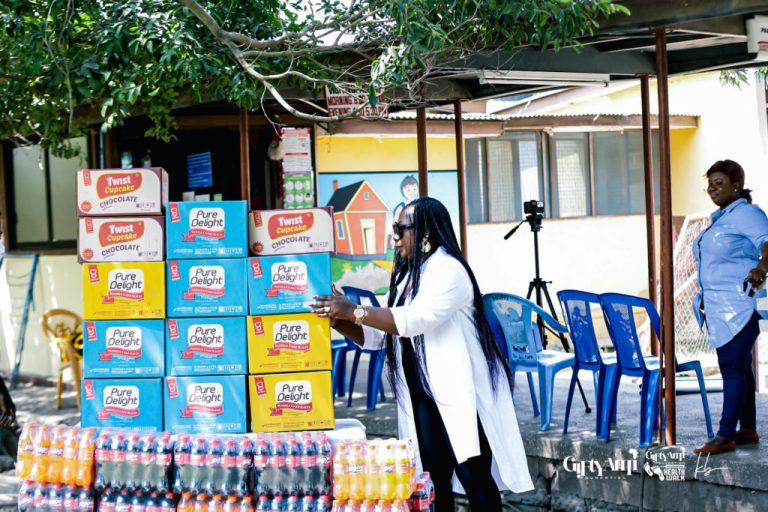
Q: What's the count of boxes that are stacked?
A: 13